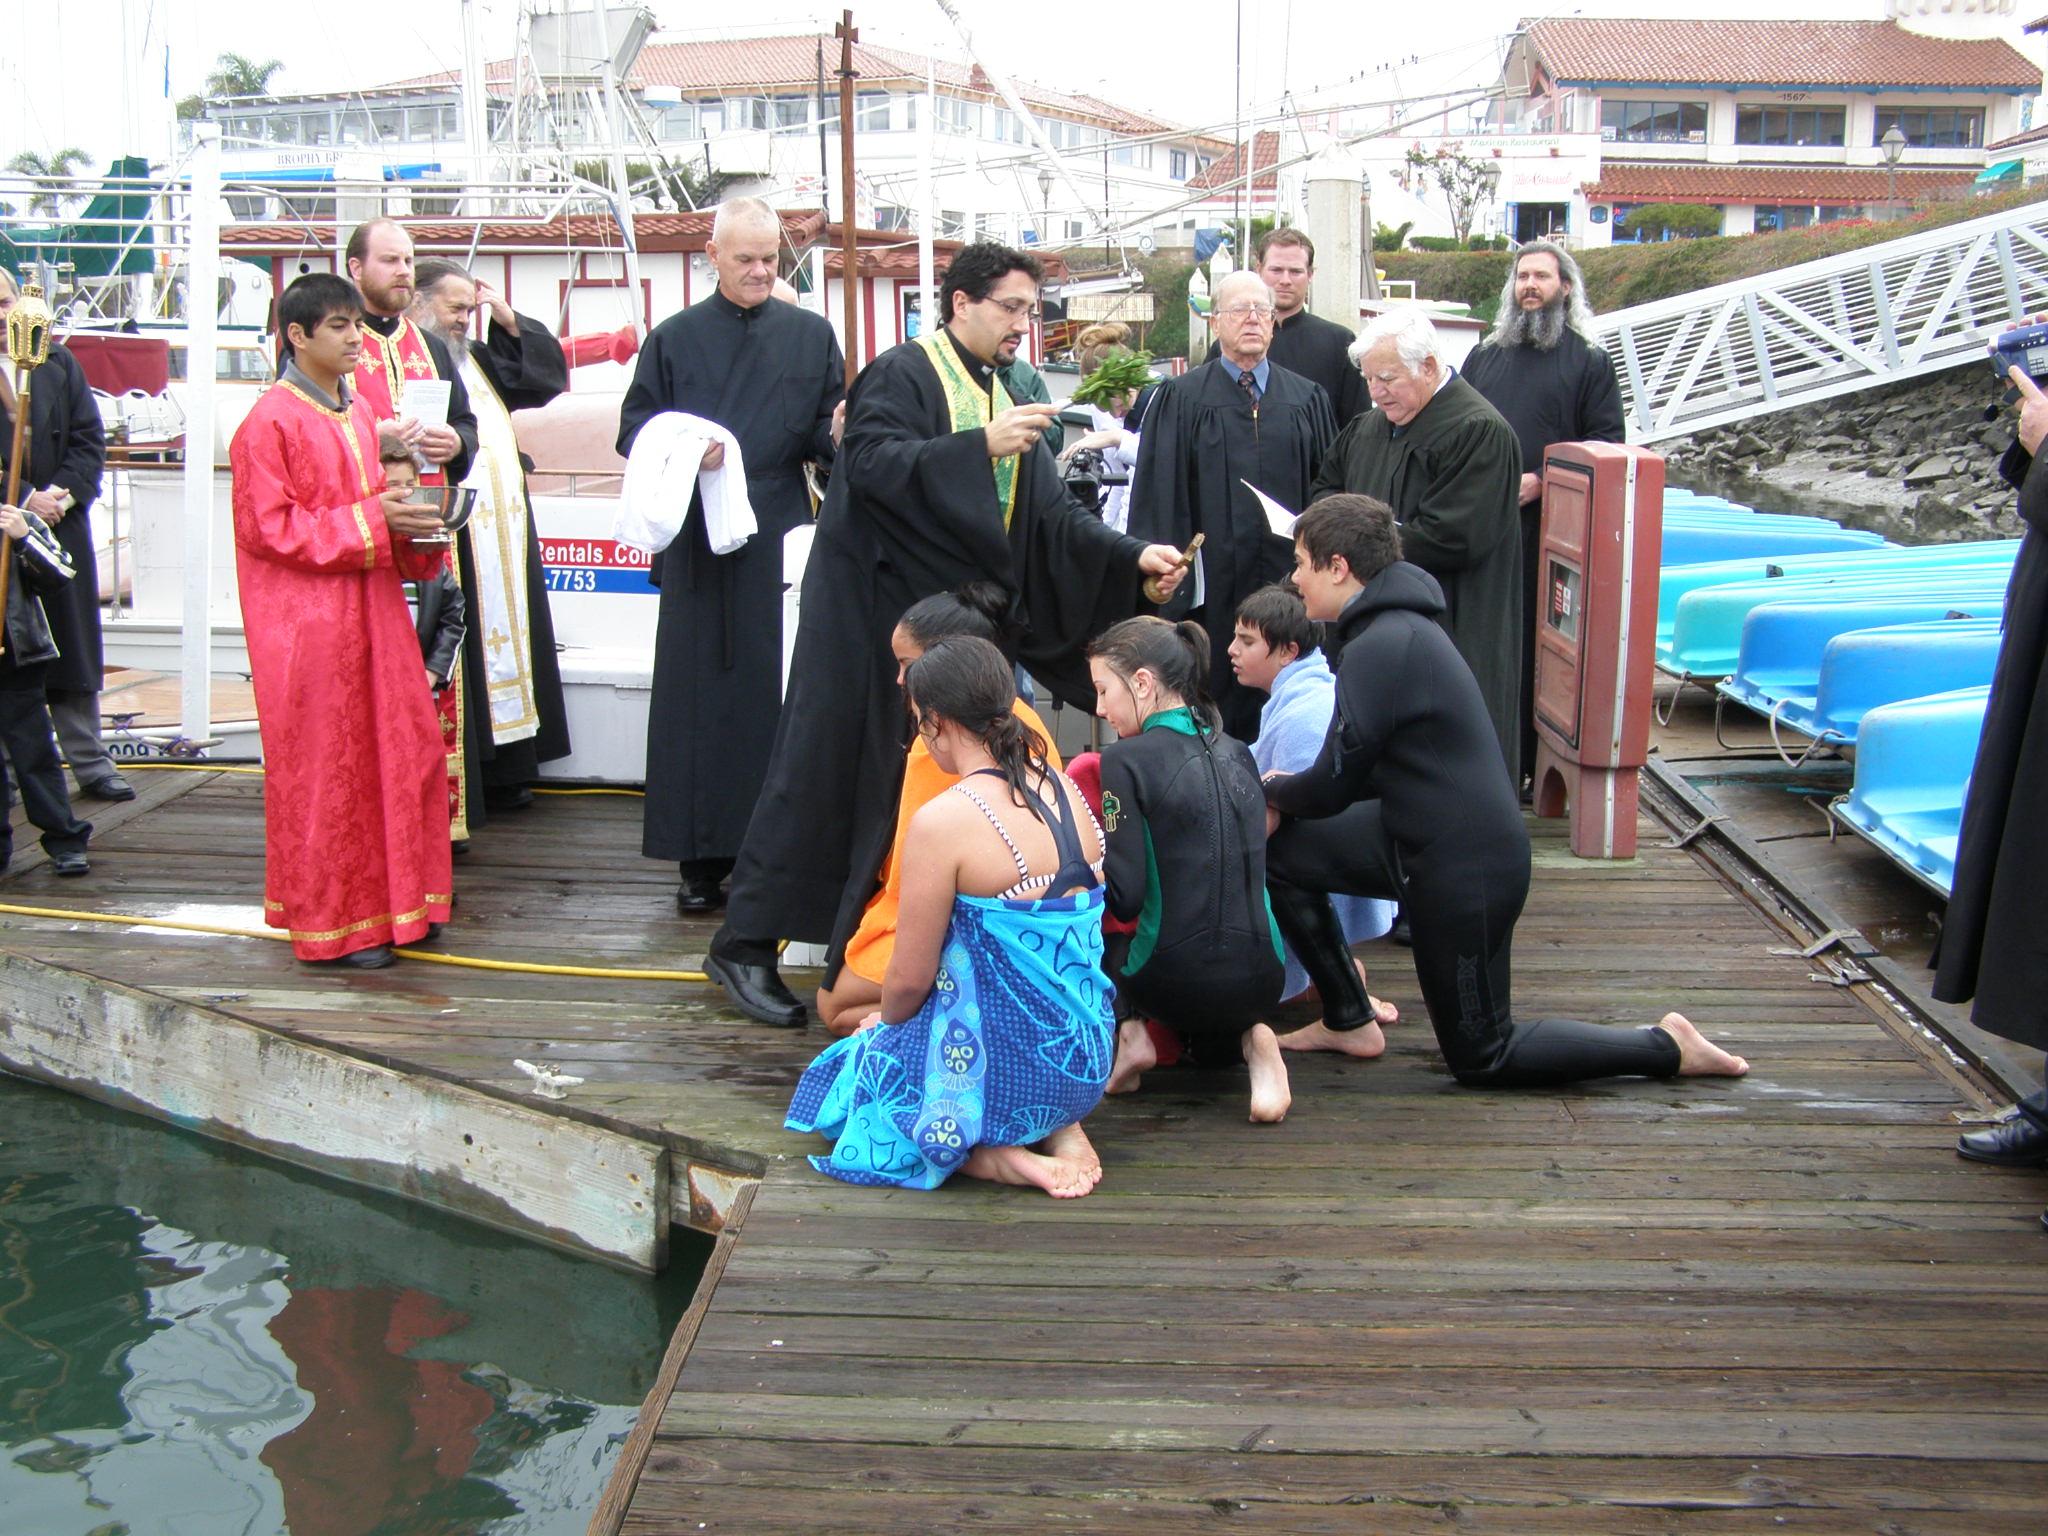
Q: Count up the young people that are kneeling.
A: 5